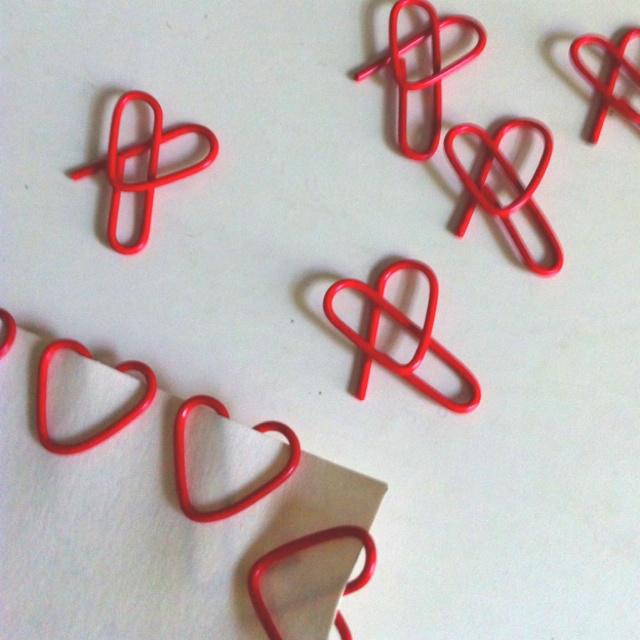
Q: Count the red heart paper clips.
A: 9